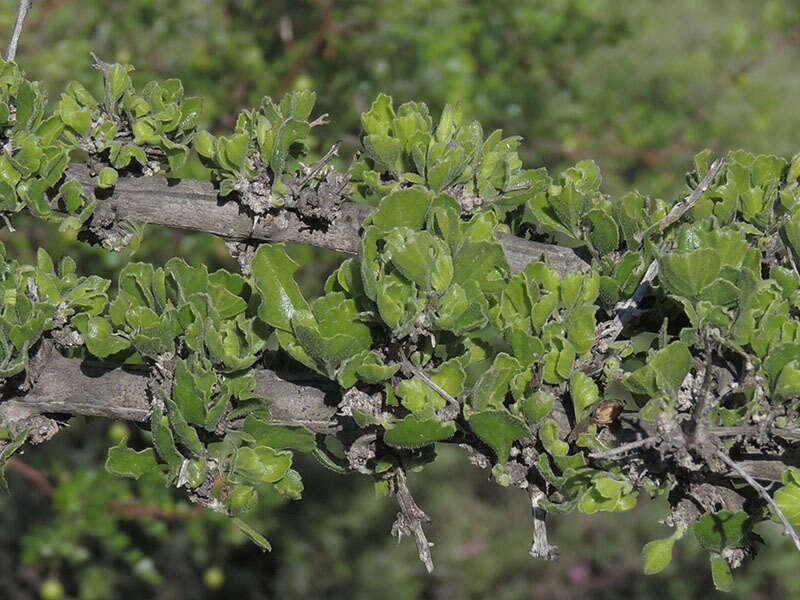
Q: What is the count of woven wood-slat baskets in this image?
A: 0